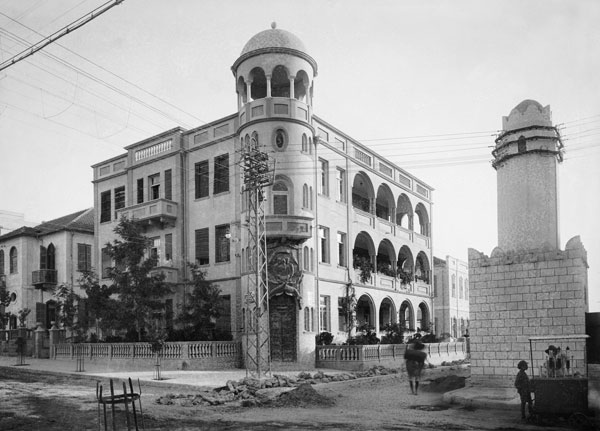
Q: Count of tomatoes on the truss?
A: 0